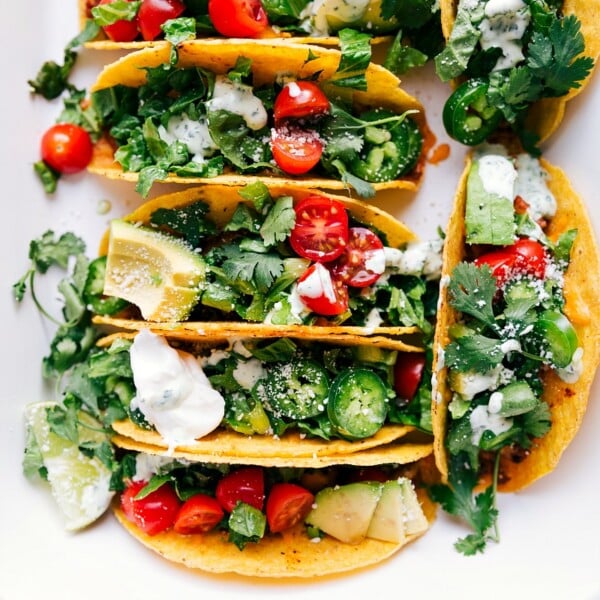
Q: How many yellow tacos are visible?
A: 7